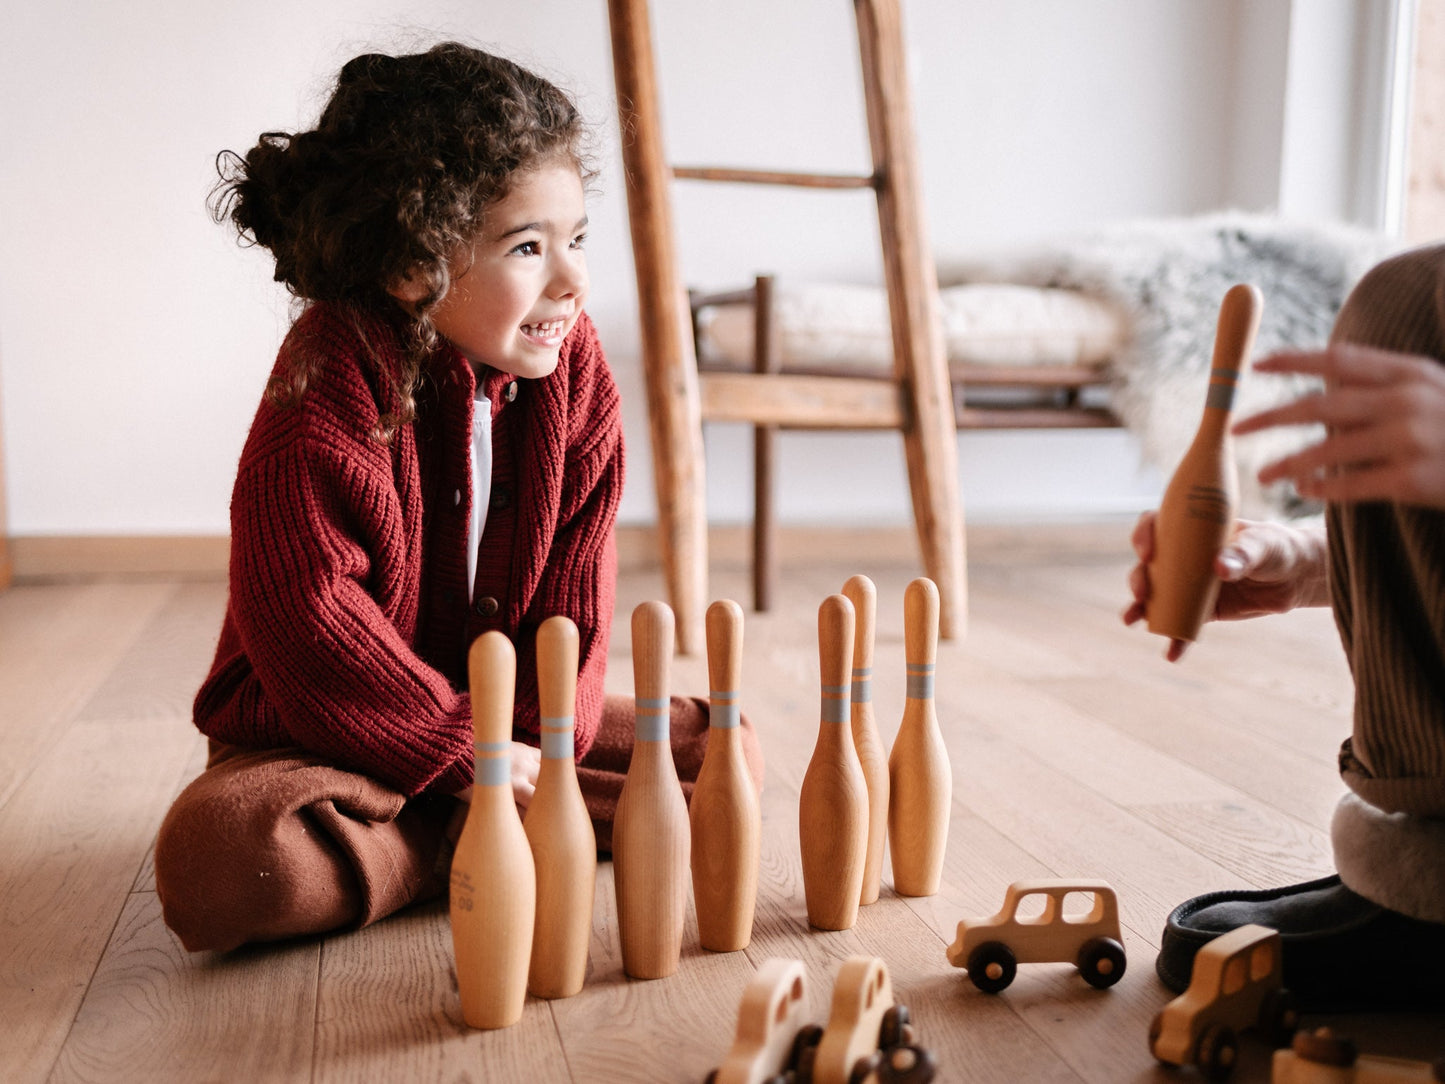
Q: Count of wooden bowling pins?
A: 8